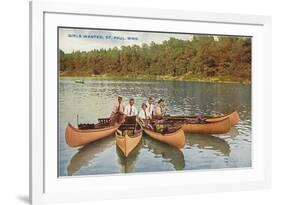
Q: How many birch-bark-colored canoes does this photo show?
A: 4